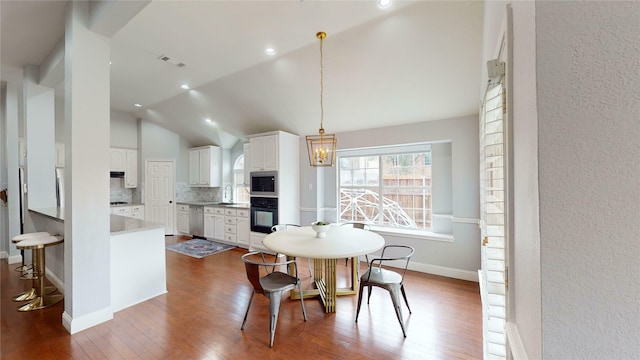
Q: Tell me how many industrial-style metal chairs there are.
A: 4